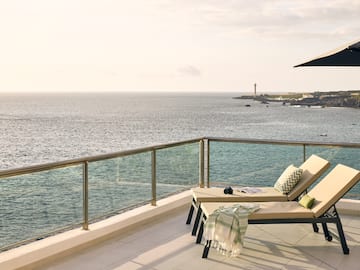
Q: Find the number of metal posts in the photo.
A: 5